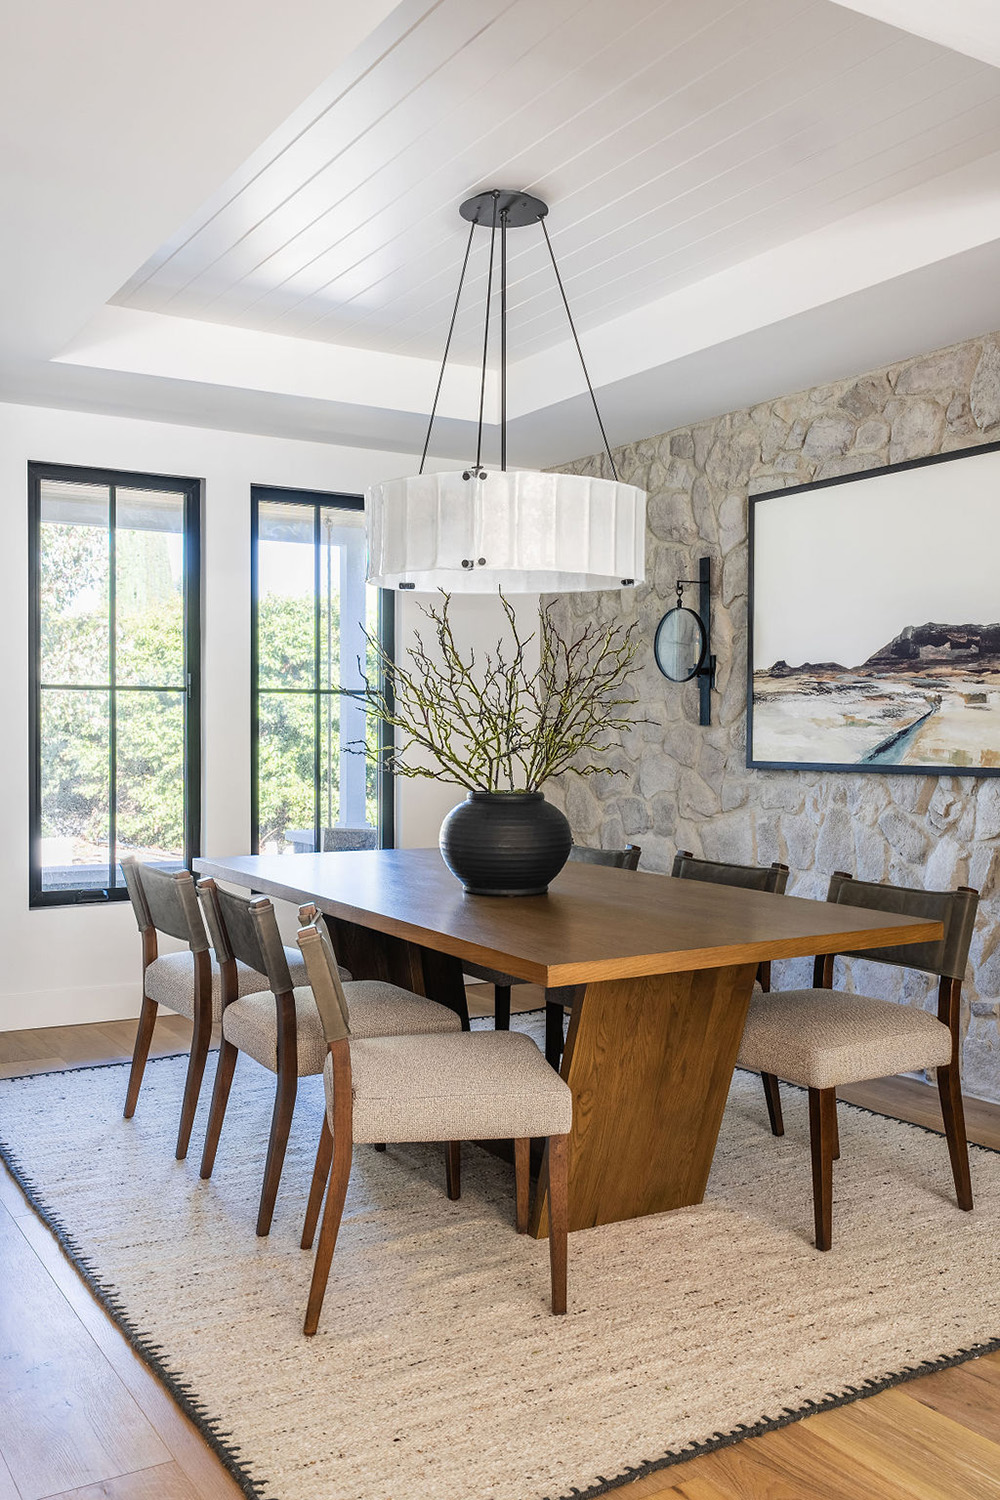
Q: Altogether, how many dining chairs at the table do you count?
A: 6